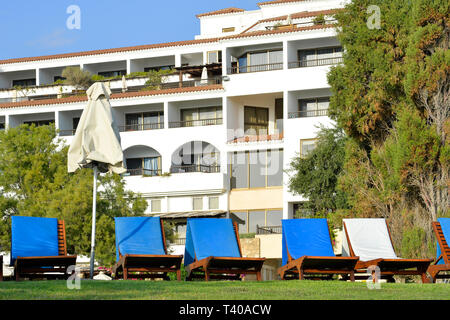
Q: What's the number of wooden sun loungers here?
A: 6